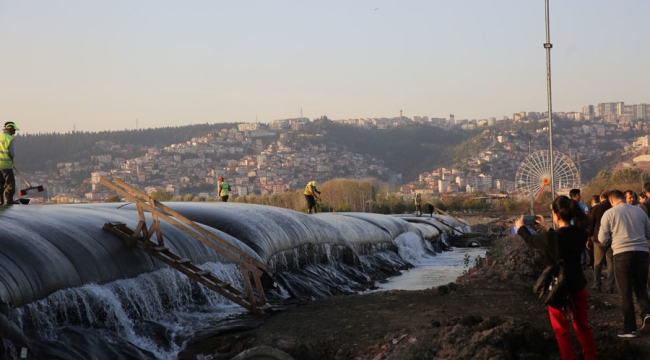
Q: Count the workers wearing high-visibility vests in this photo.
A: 3